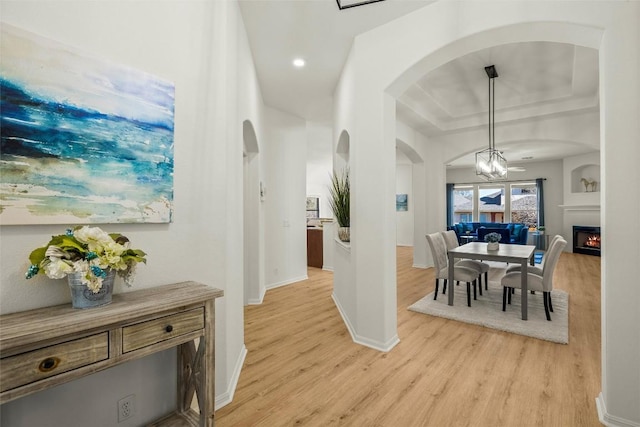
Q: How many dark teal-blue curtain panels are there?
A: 2